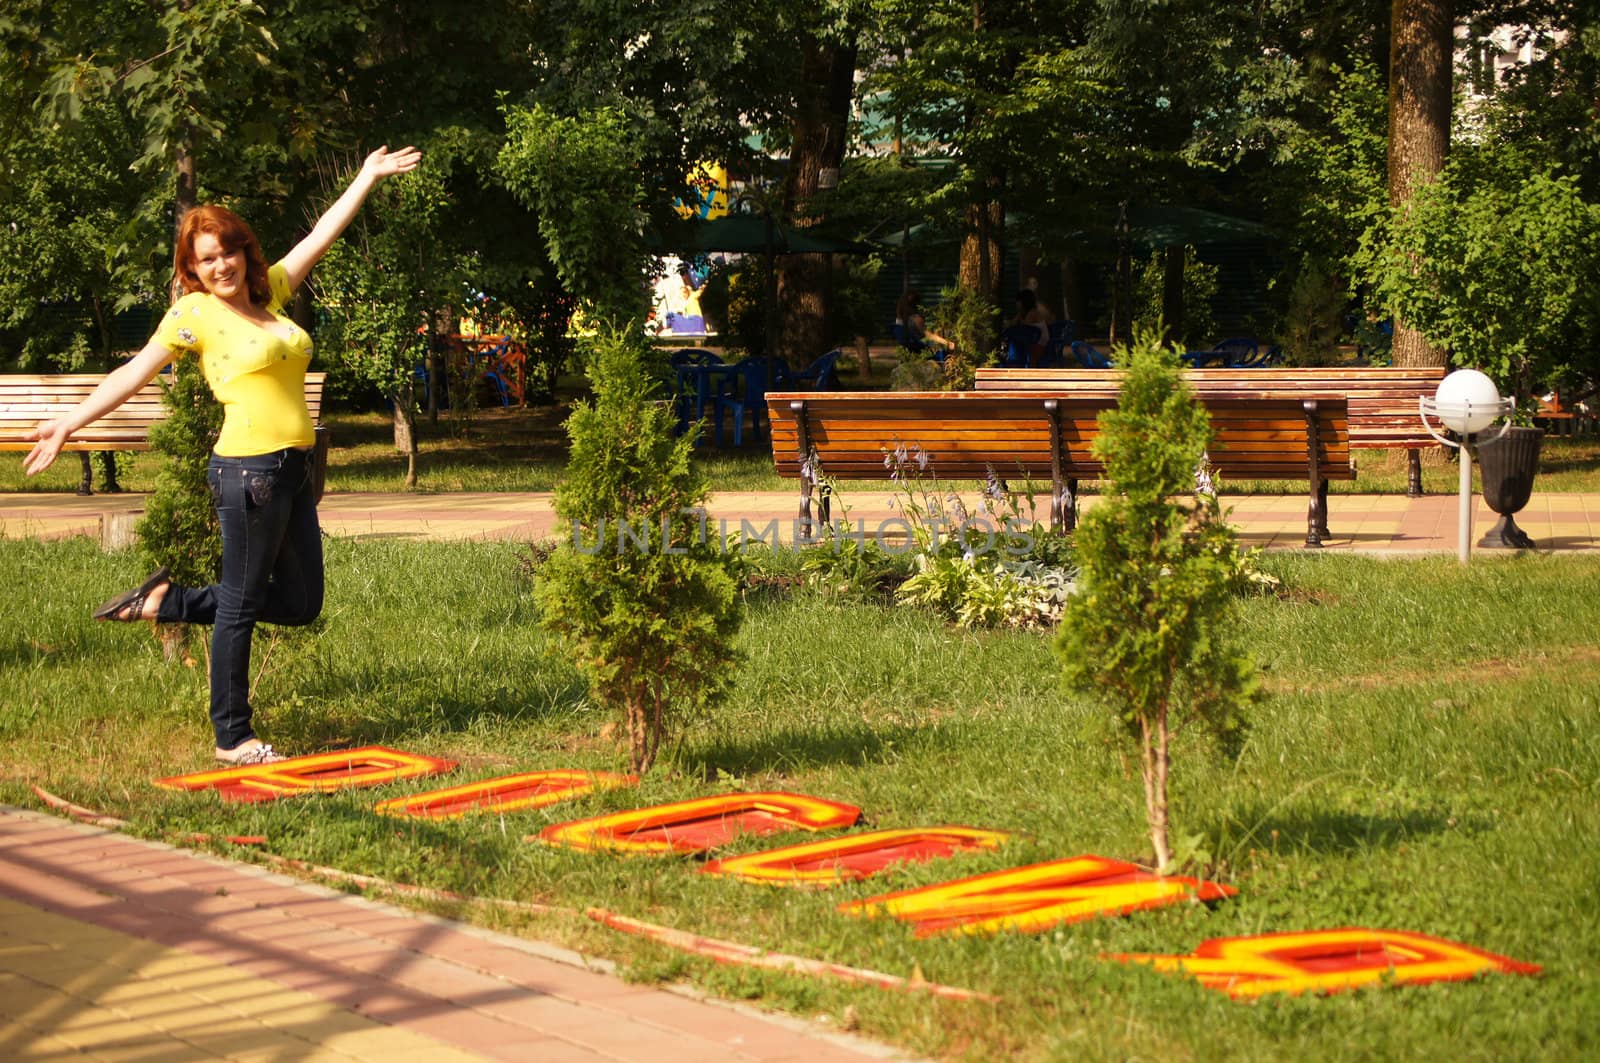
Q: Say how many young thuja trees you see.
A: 3